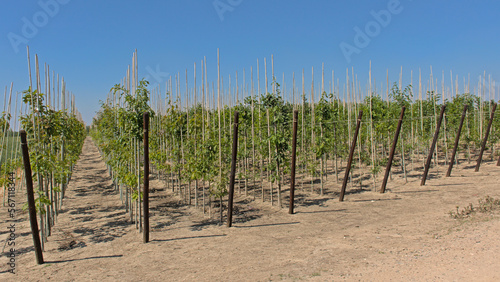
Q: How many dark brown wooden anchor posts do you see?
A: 9